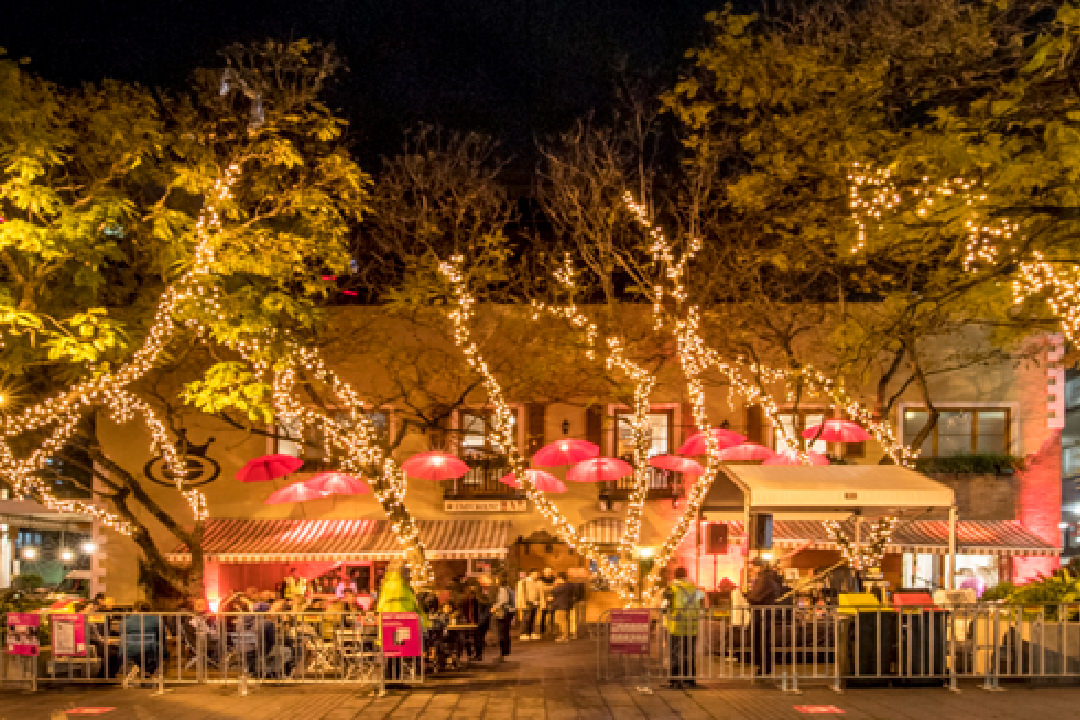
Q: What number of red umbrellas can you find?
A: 12